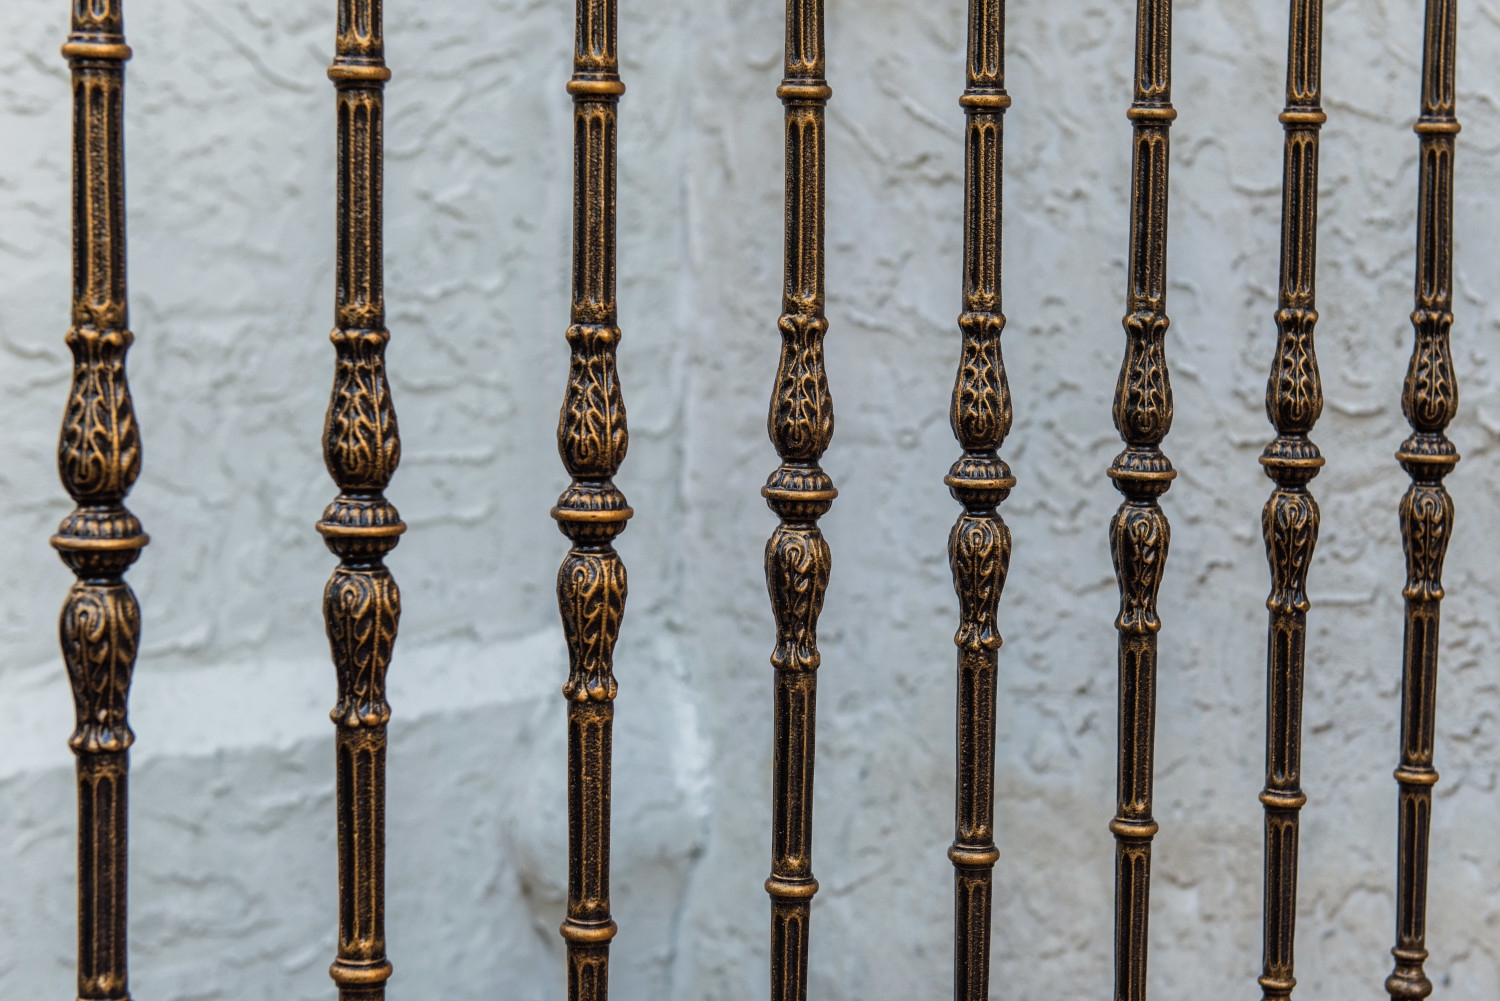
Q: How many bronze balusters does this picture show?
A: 8